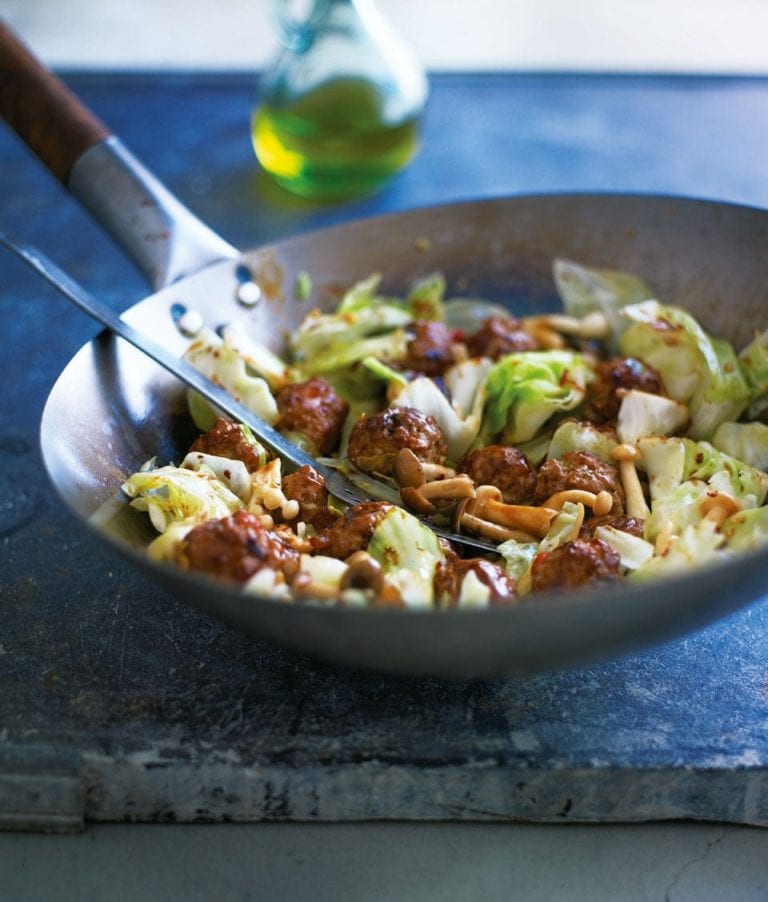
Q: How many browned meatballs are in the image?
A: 14